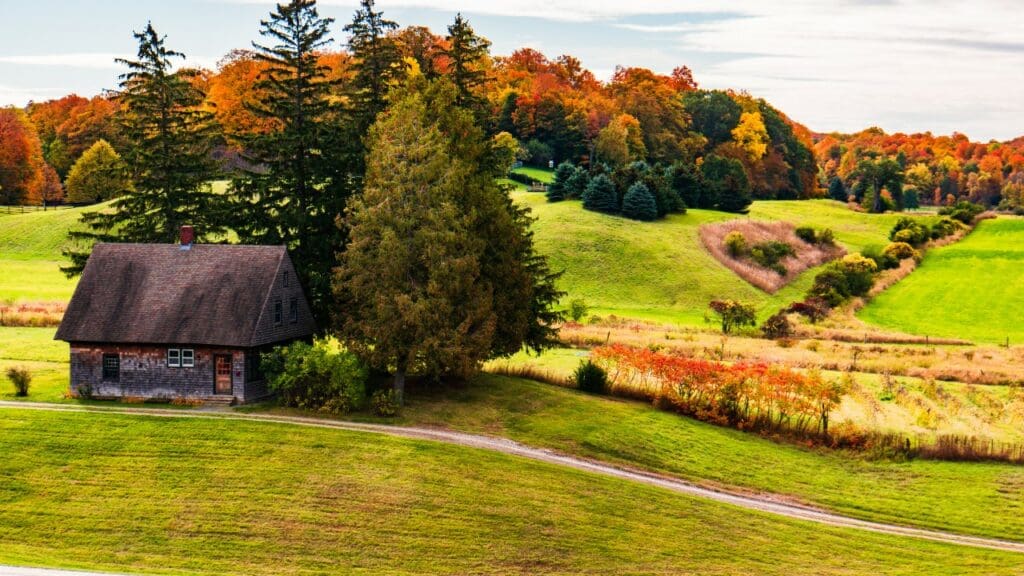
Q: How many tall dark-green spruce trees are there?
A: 4